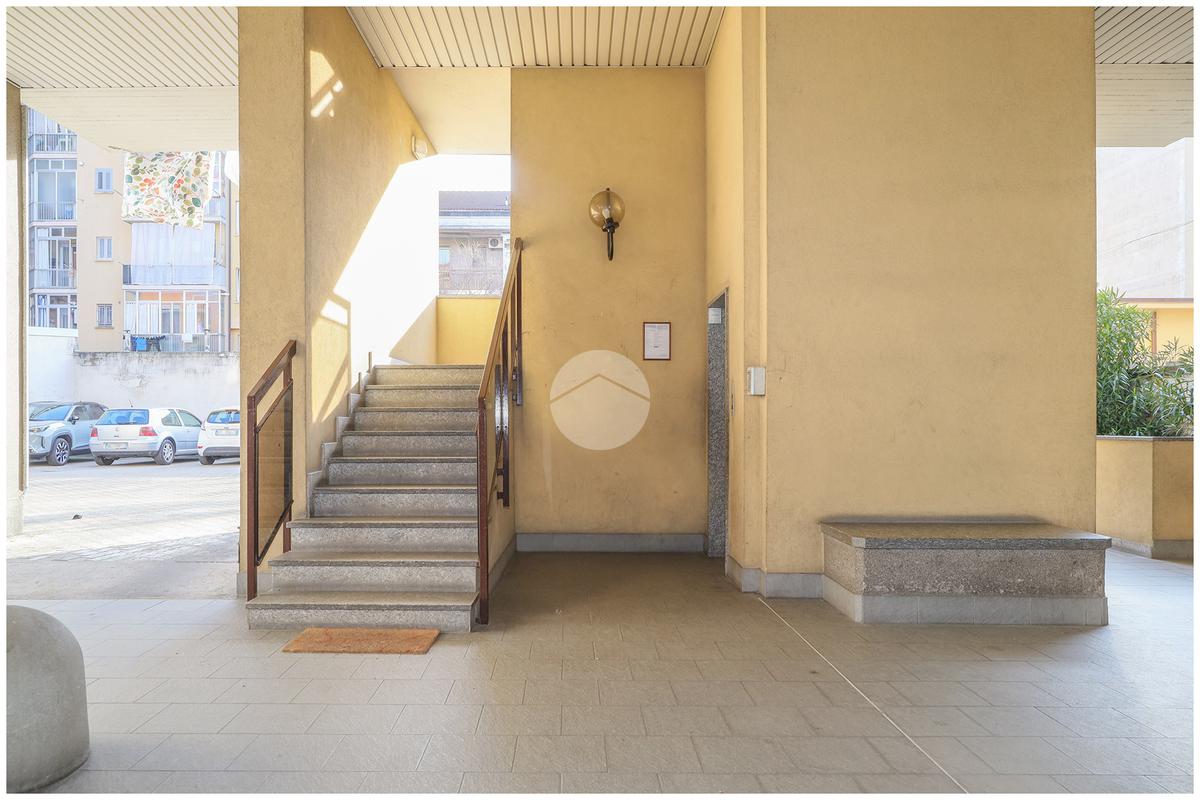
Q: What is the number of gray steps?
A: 9